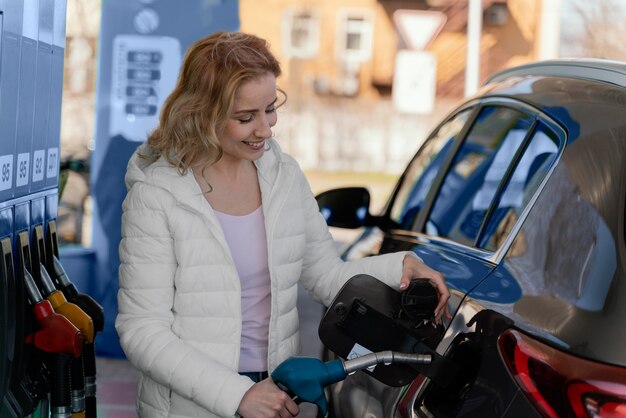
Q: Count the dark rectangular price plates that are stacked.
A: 4